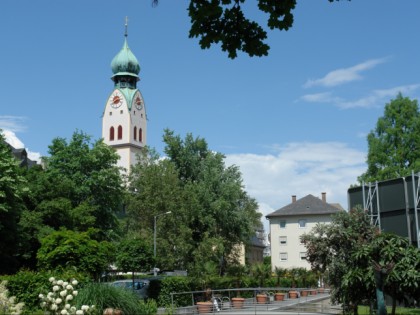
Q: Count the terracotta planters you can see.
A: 8